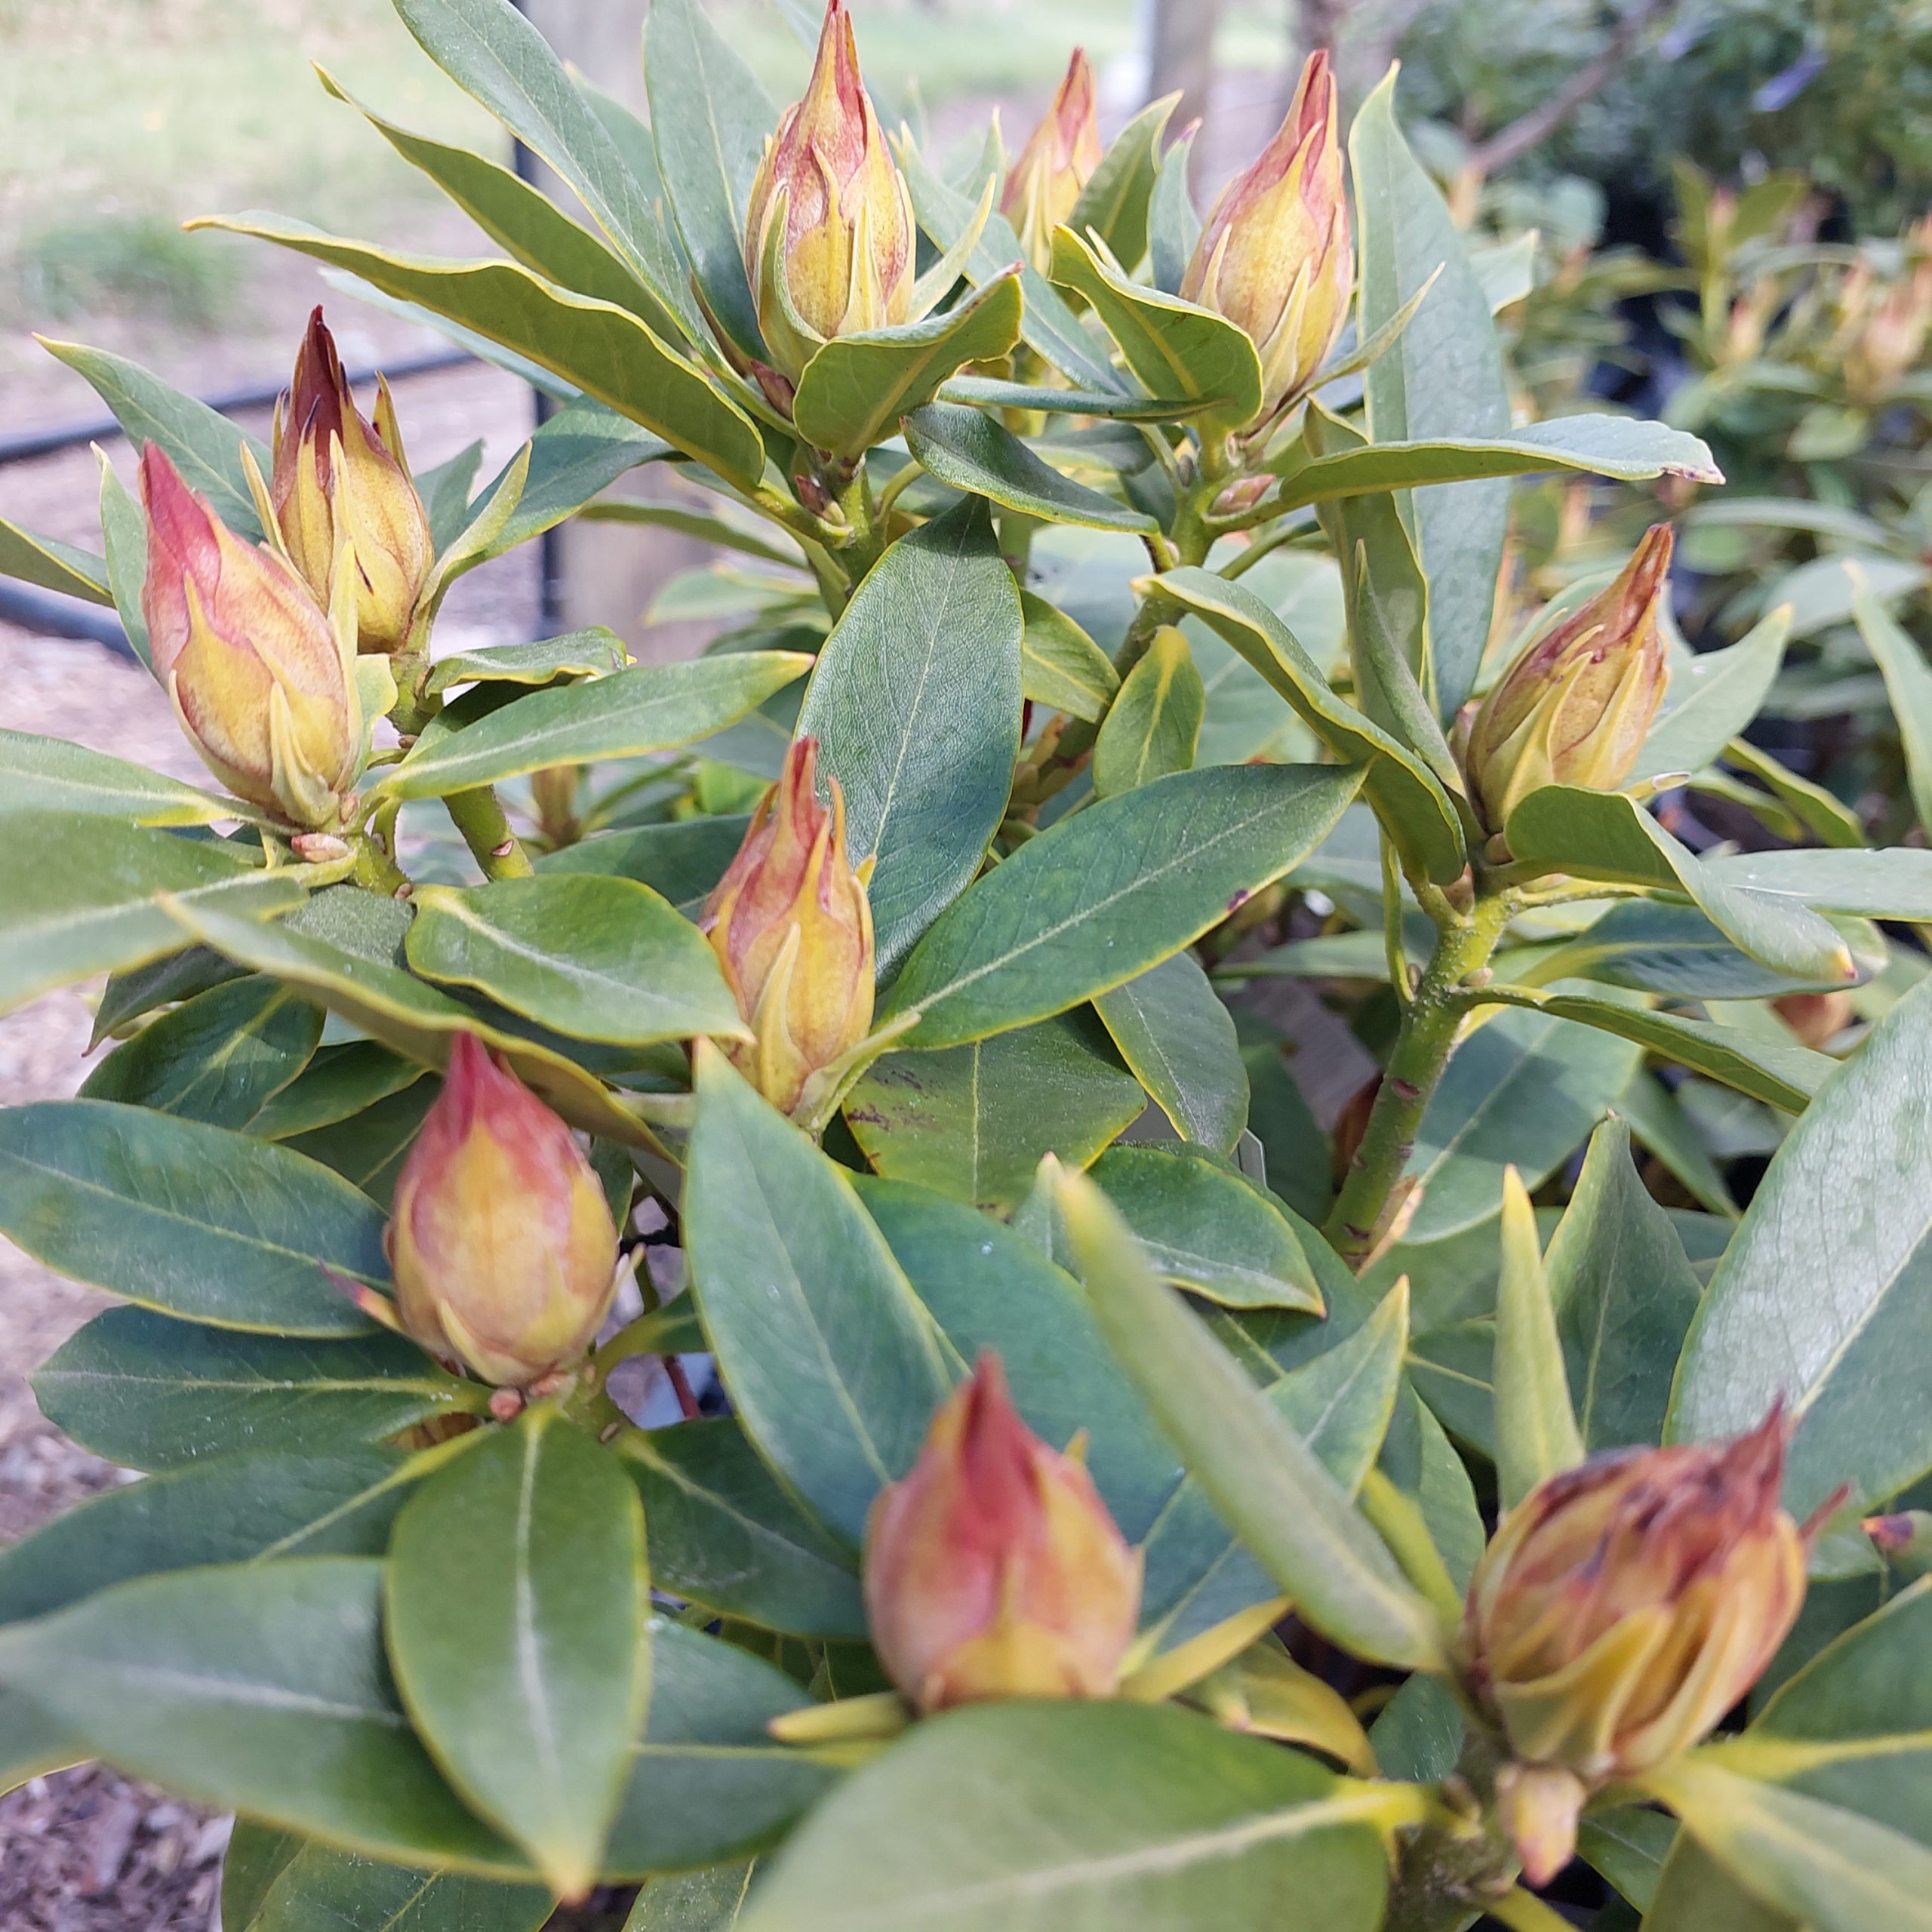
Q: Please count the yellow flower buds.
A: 10